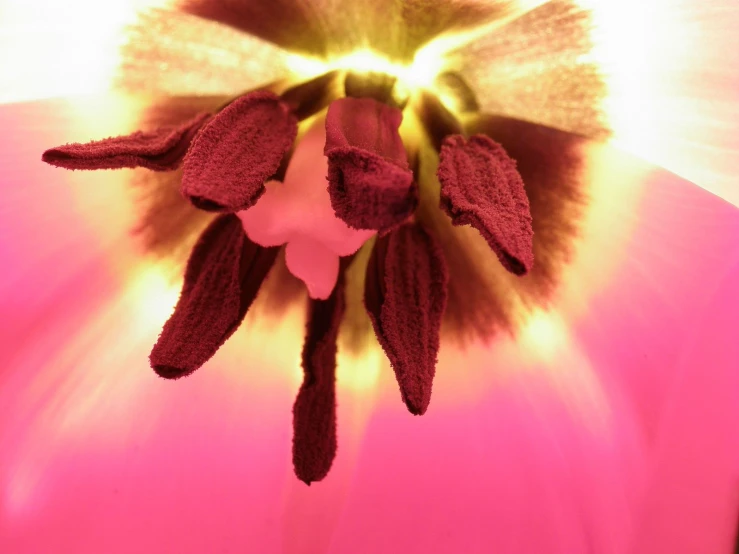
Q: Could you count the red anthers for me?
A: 7